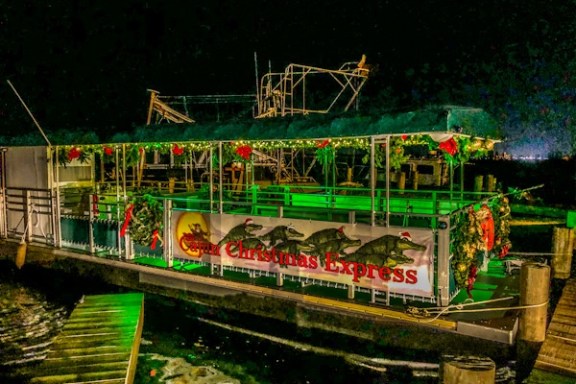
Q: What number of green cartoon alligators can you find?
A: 8